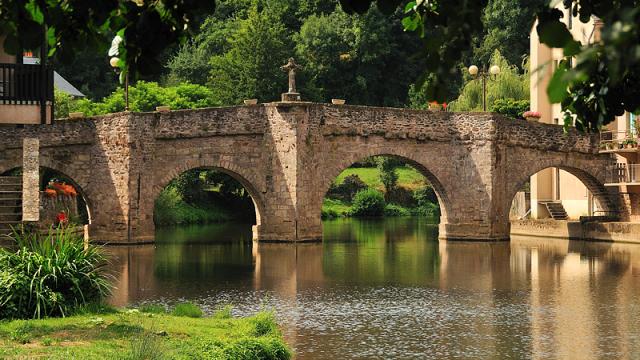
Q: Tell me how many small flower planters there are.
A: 6